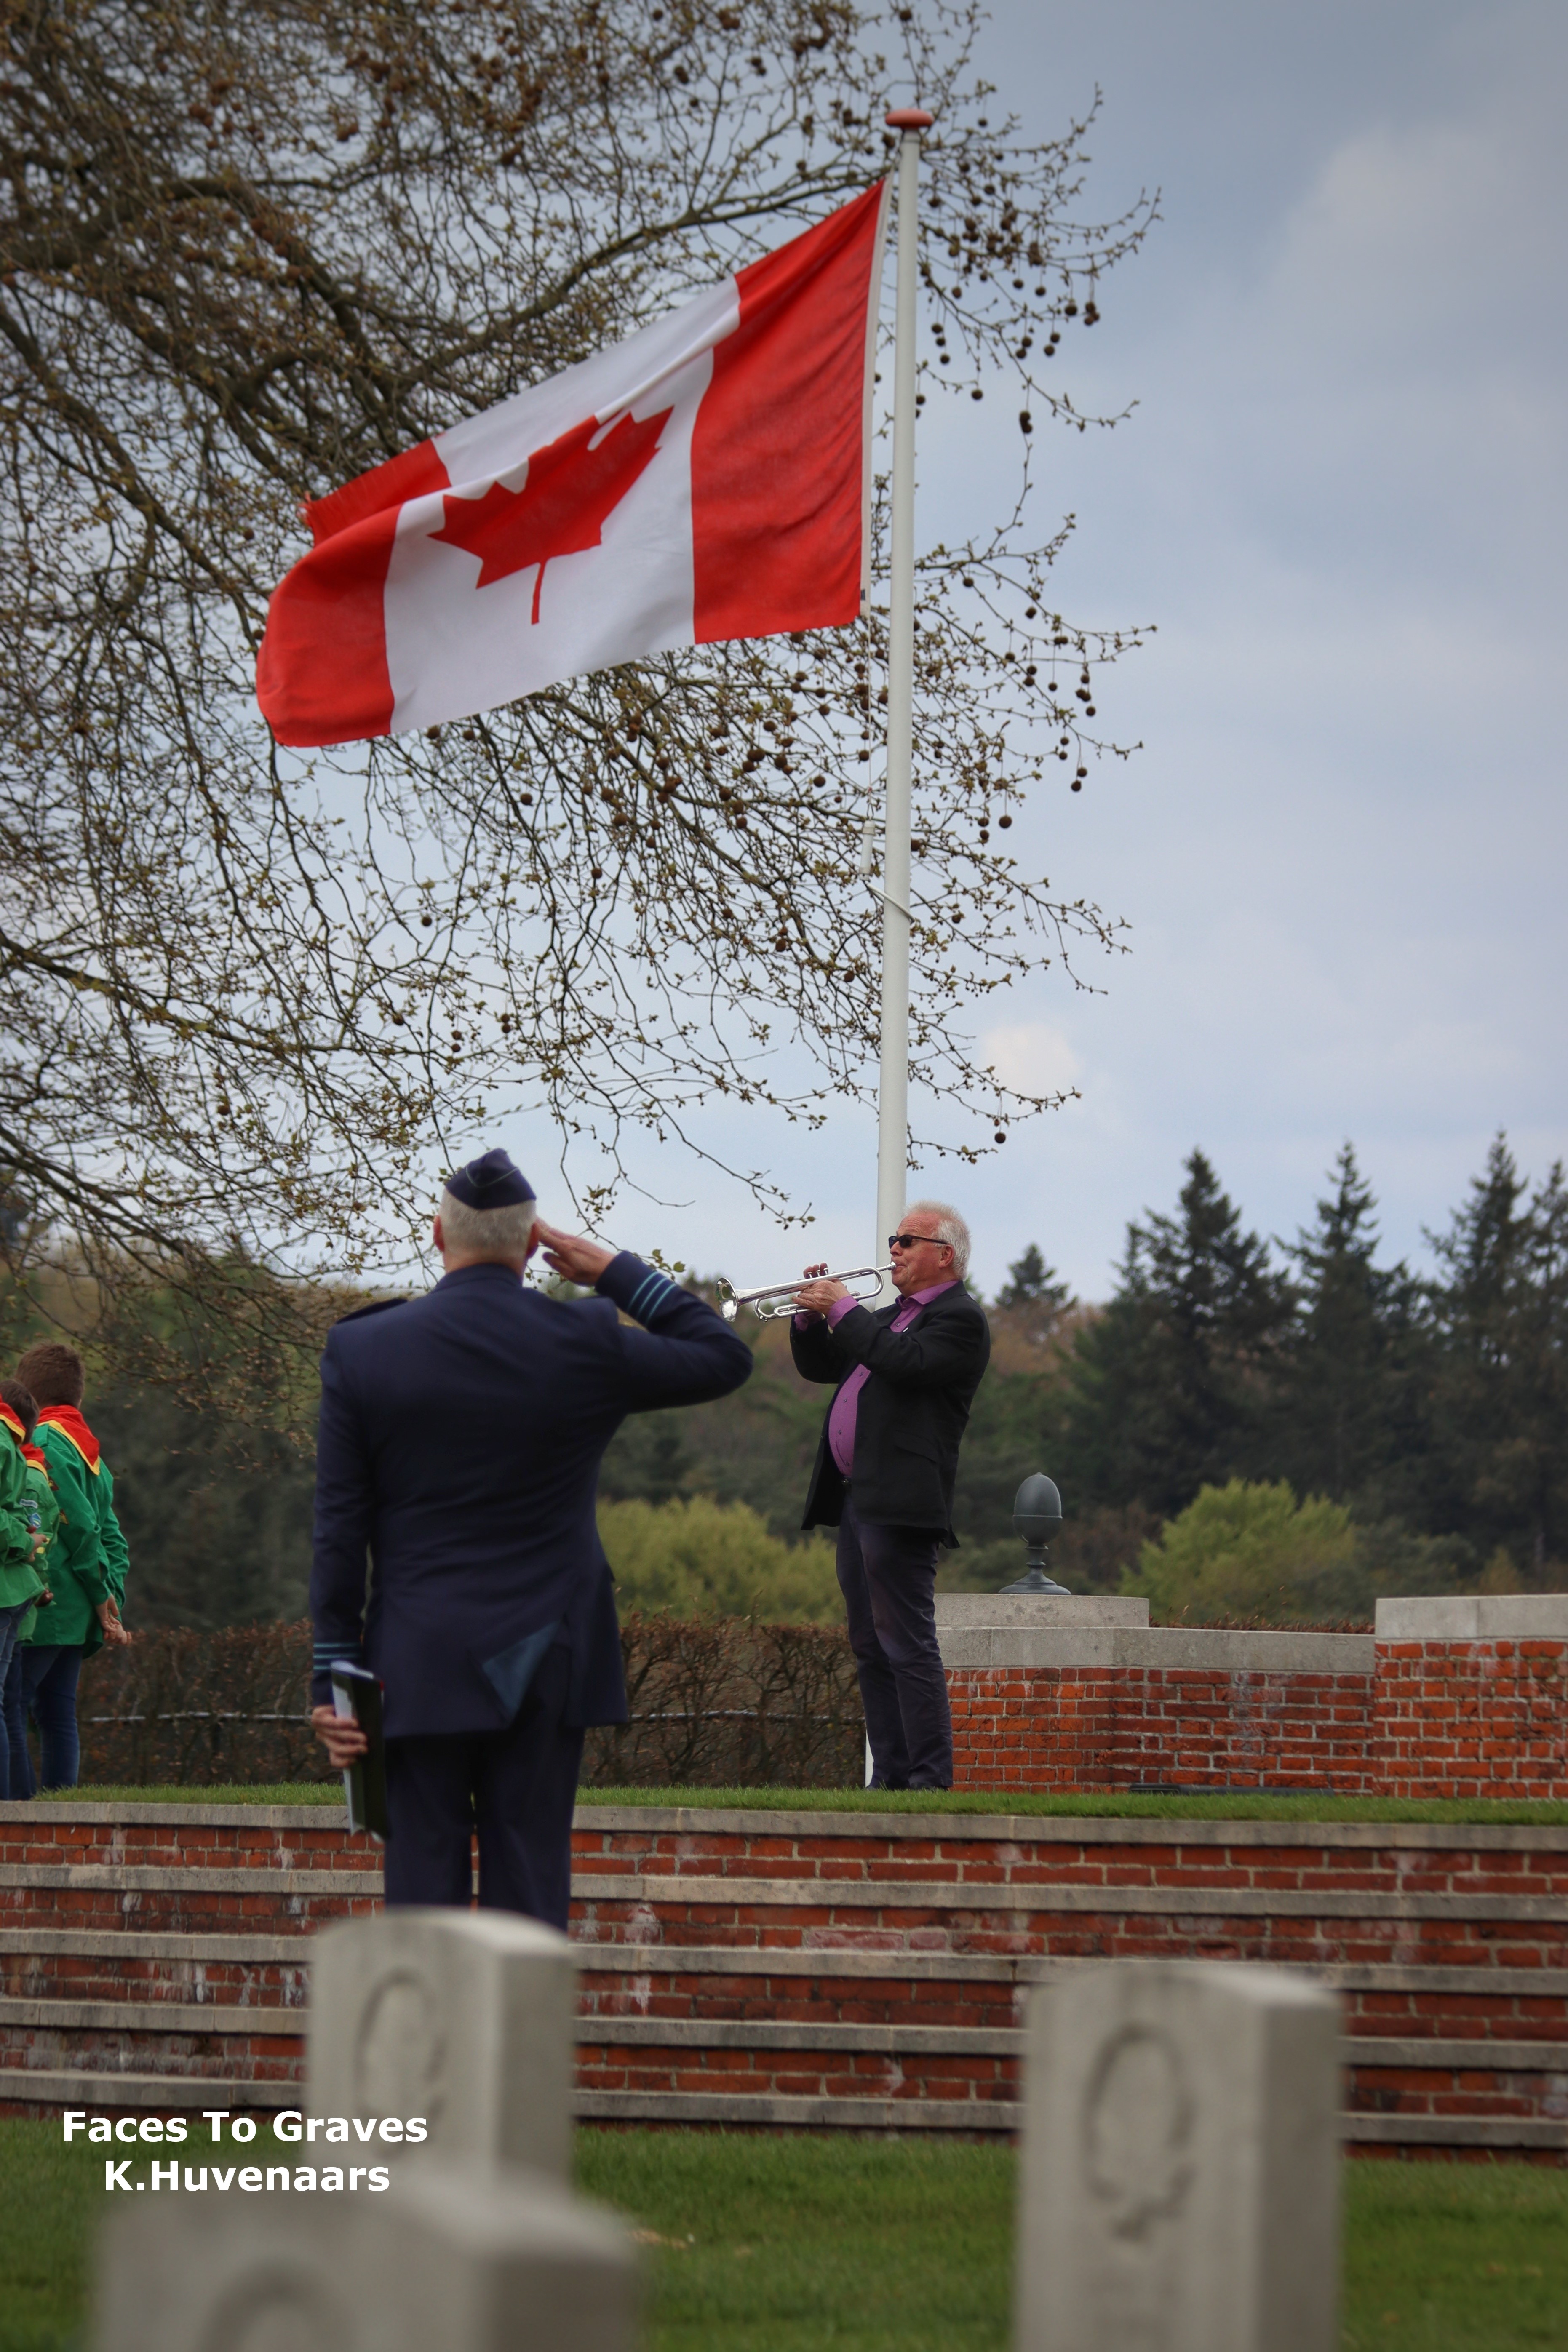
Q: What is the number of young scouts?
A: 3